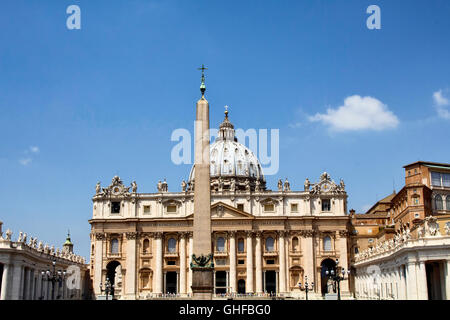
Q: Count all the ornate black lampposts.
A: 4